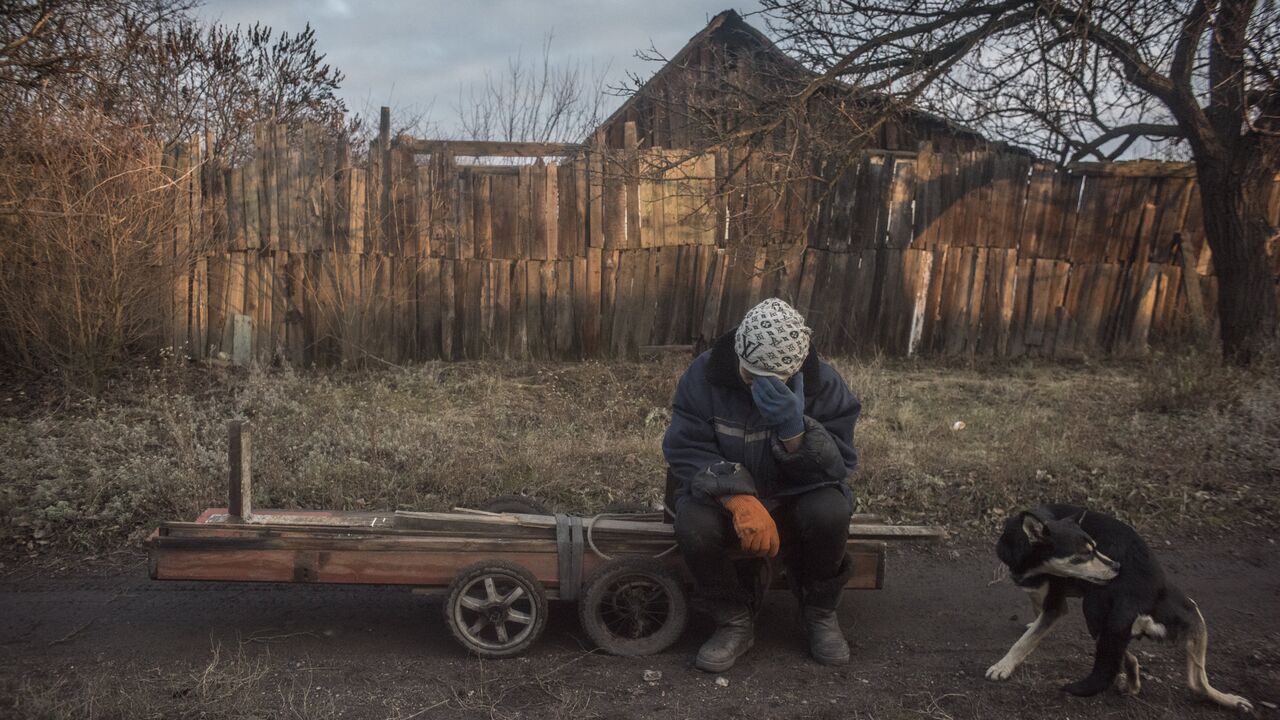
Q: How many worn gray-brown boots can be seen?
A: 2